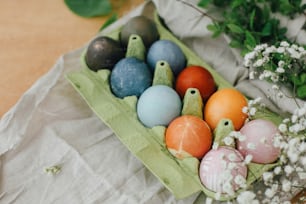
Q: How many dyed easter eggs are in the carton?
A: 10